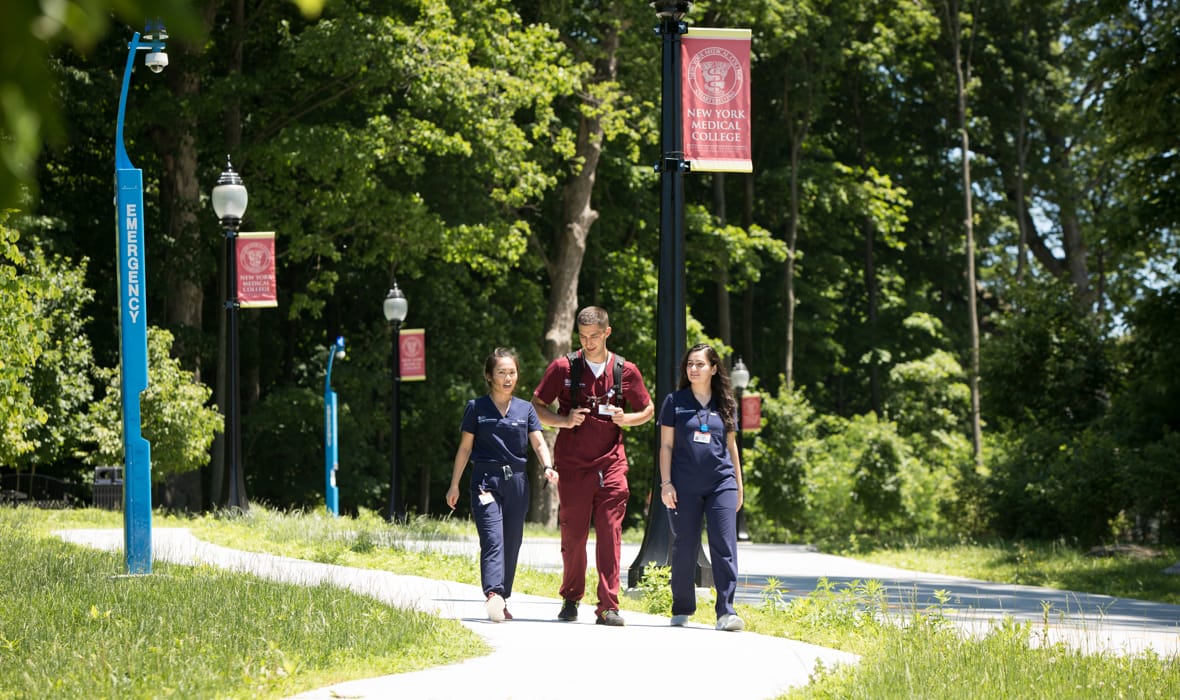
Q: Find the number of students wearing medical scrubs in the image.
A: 3